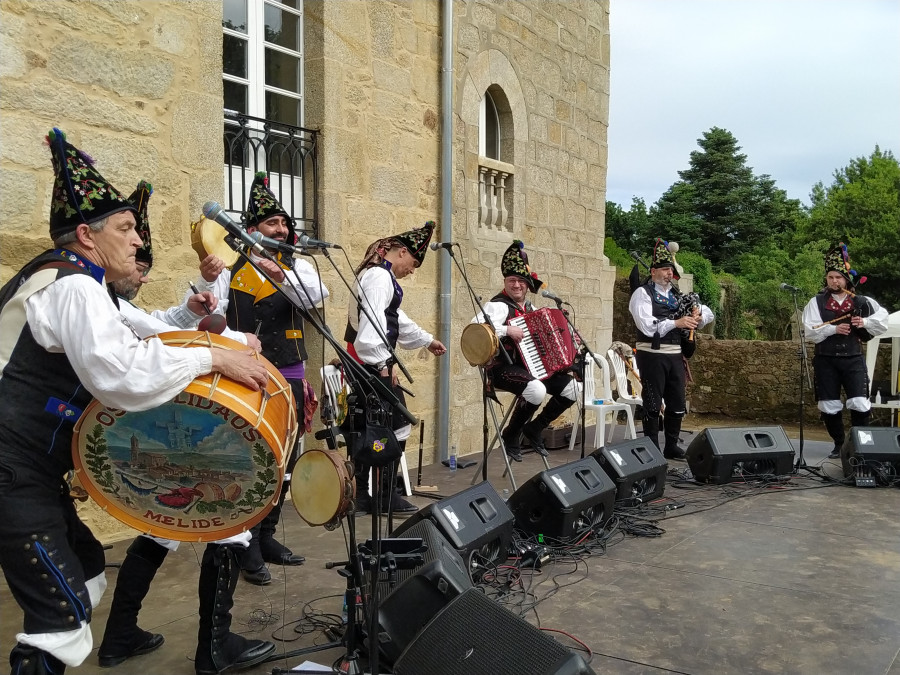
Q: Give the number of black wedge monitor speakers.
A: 7